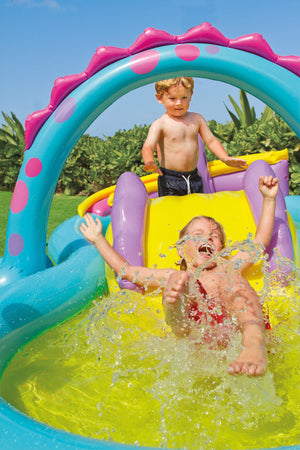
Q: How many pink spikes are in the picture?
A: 7